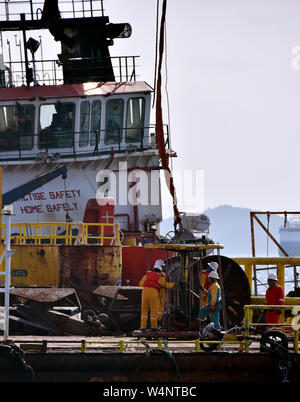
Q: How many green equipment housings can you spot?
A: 0